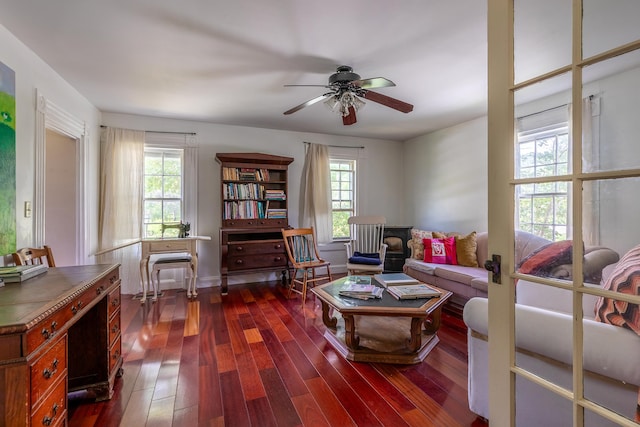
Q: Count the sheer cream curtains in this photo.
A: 3